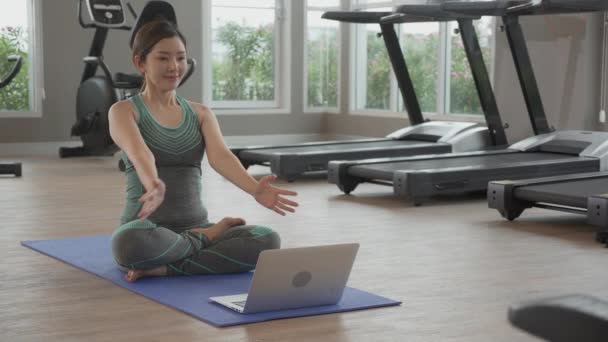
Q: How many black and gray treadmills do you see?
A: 3